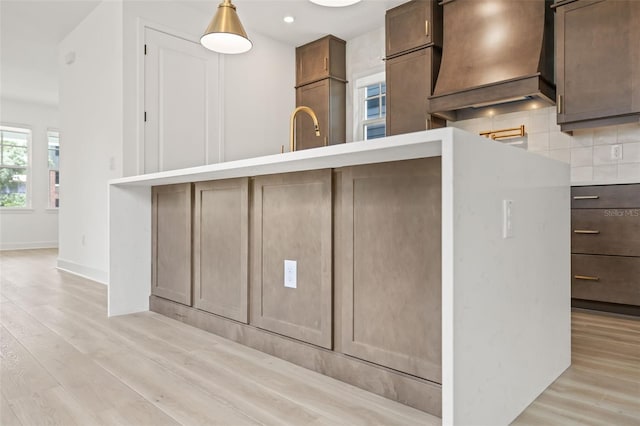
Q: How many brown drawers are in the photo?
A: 3